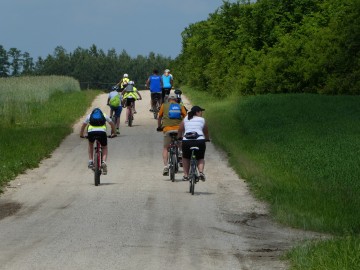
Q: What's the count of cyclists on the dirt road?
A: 9